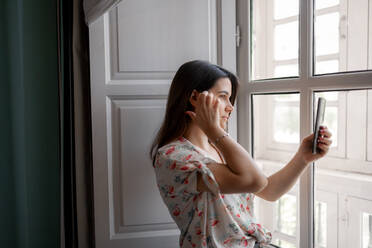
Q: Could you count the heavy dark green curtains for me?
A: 1